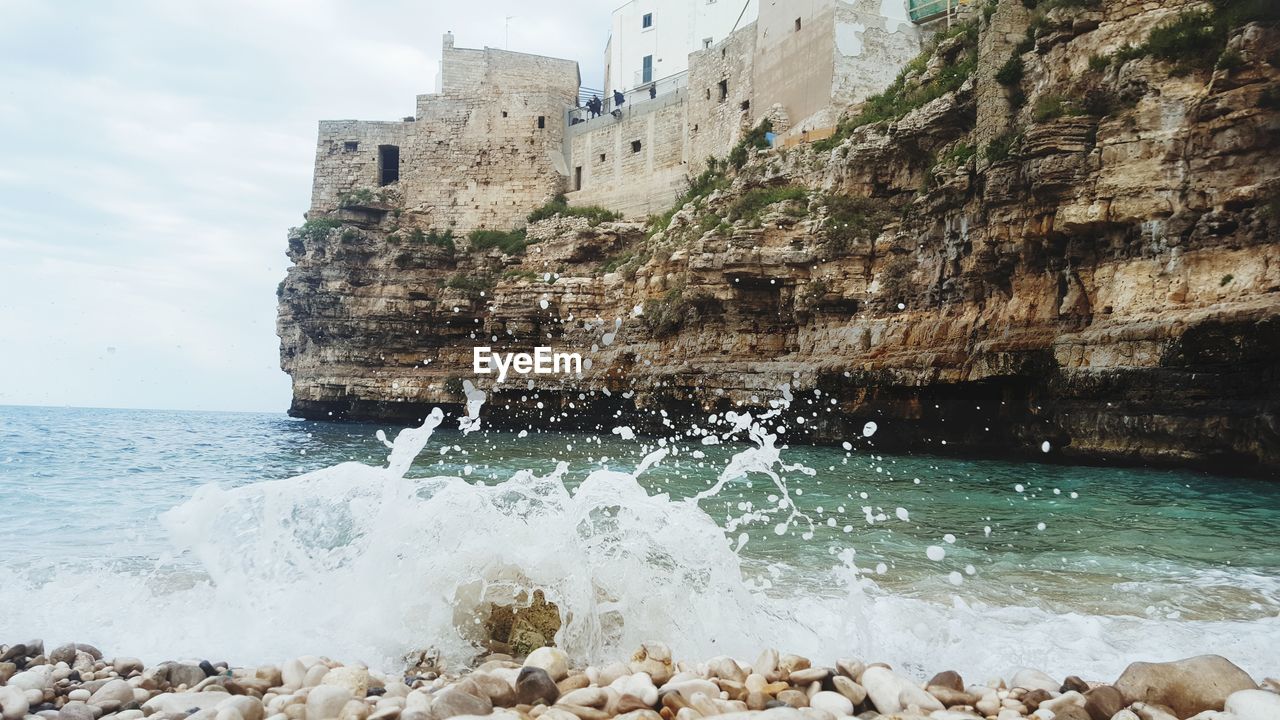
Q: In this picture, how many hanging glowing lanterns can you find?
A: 0